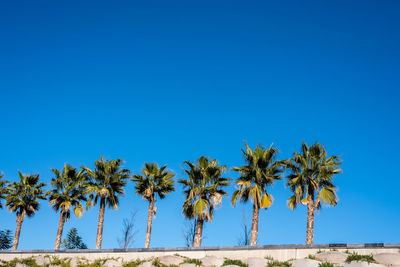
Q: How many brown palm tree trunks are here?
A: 7